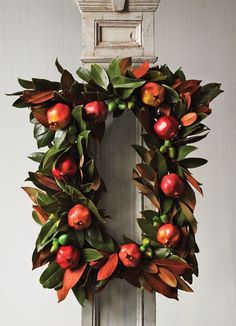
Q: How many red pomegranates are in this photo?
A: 10